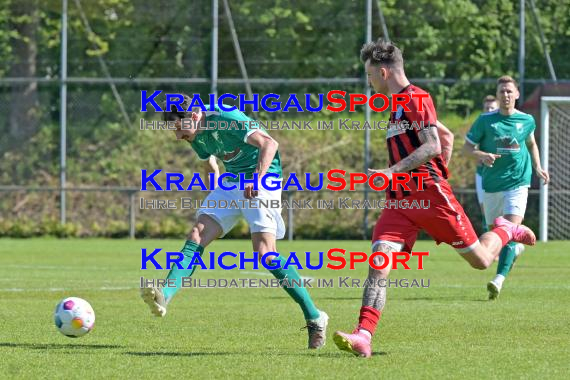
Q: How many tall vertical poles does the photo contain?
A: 4